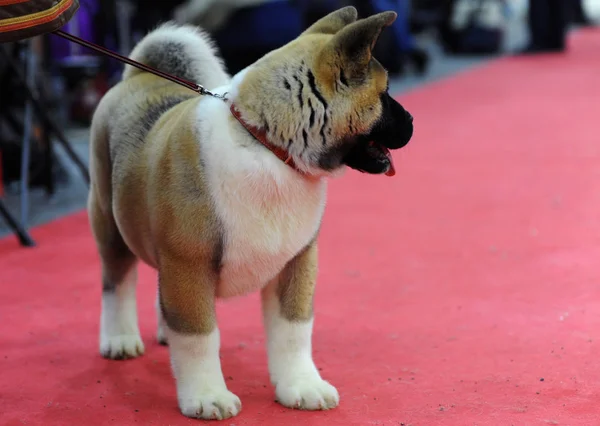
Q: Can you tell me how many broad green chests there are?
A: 0